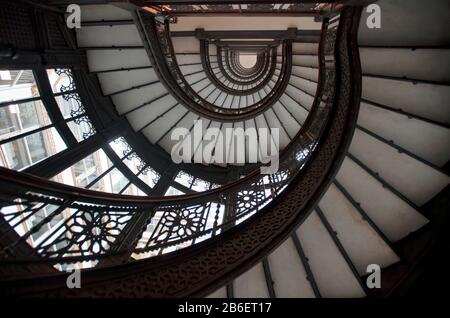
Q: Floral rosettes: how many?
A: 3